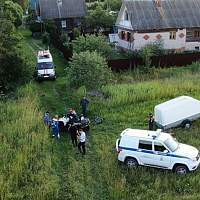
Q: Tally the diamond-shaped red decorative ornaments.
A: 3